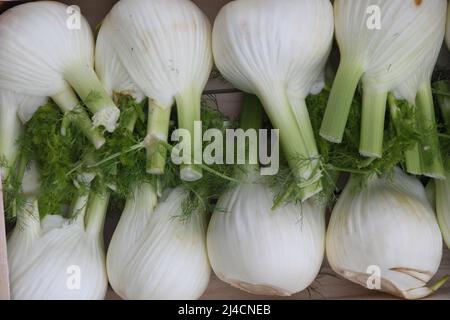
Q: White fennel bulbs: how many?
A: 8